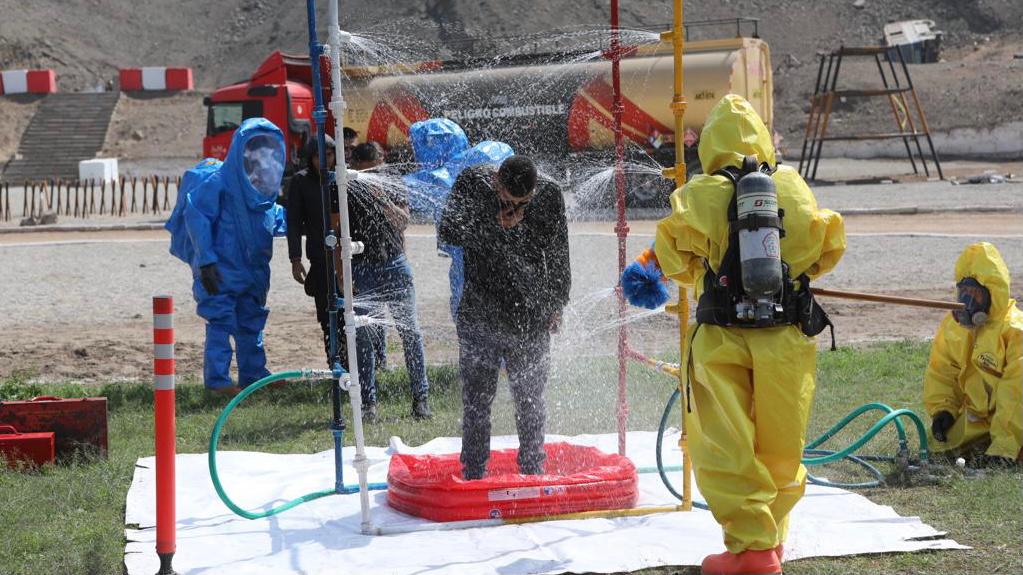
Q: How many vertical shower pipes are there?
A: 4